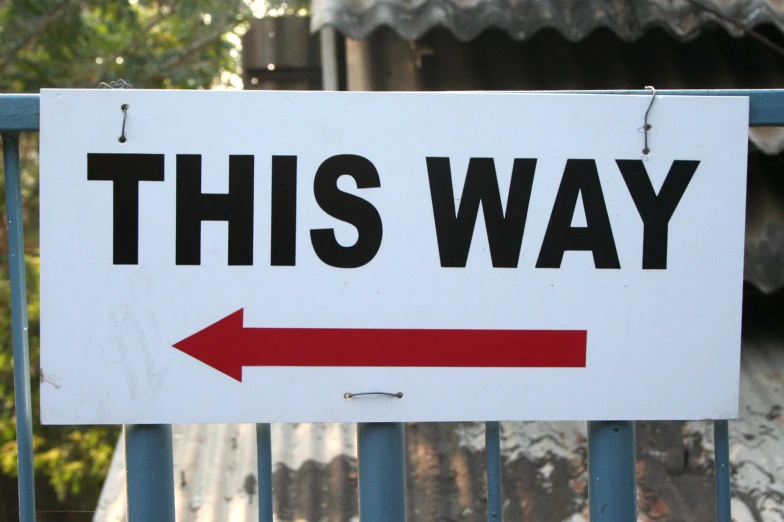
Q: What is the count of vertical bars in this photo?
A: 7